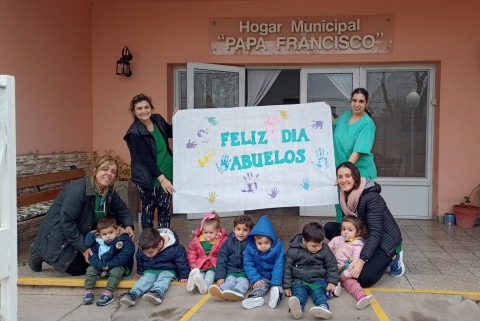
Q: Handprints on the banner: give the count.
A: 13